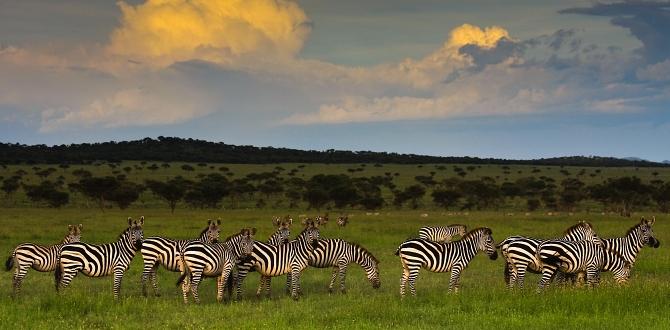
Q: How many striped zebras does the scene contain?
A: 12